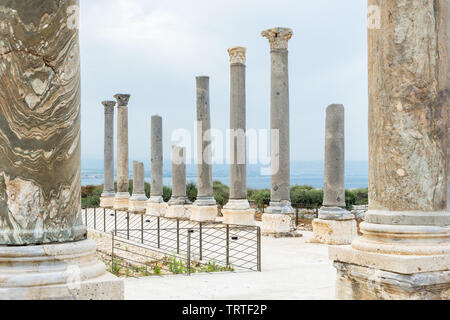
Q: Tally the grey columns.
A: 9